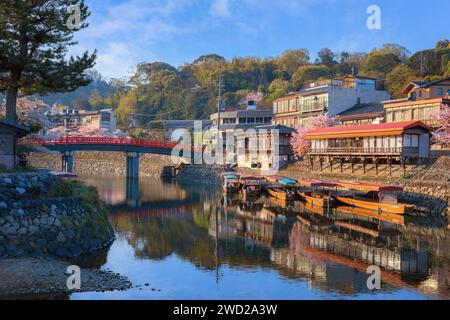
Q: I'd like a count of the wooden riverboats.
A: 5